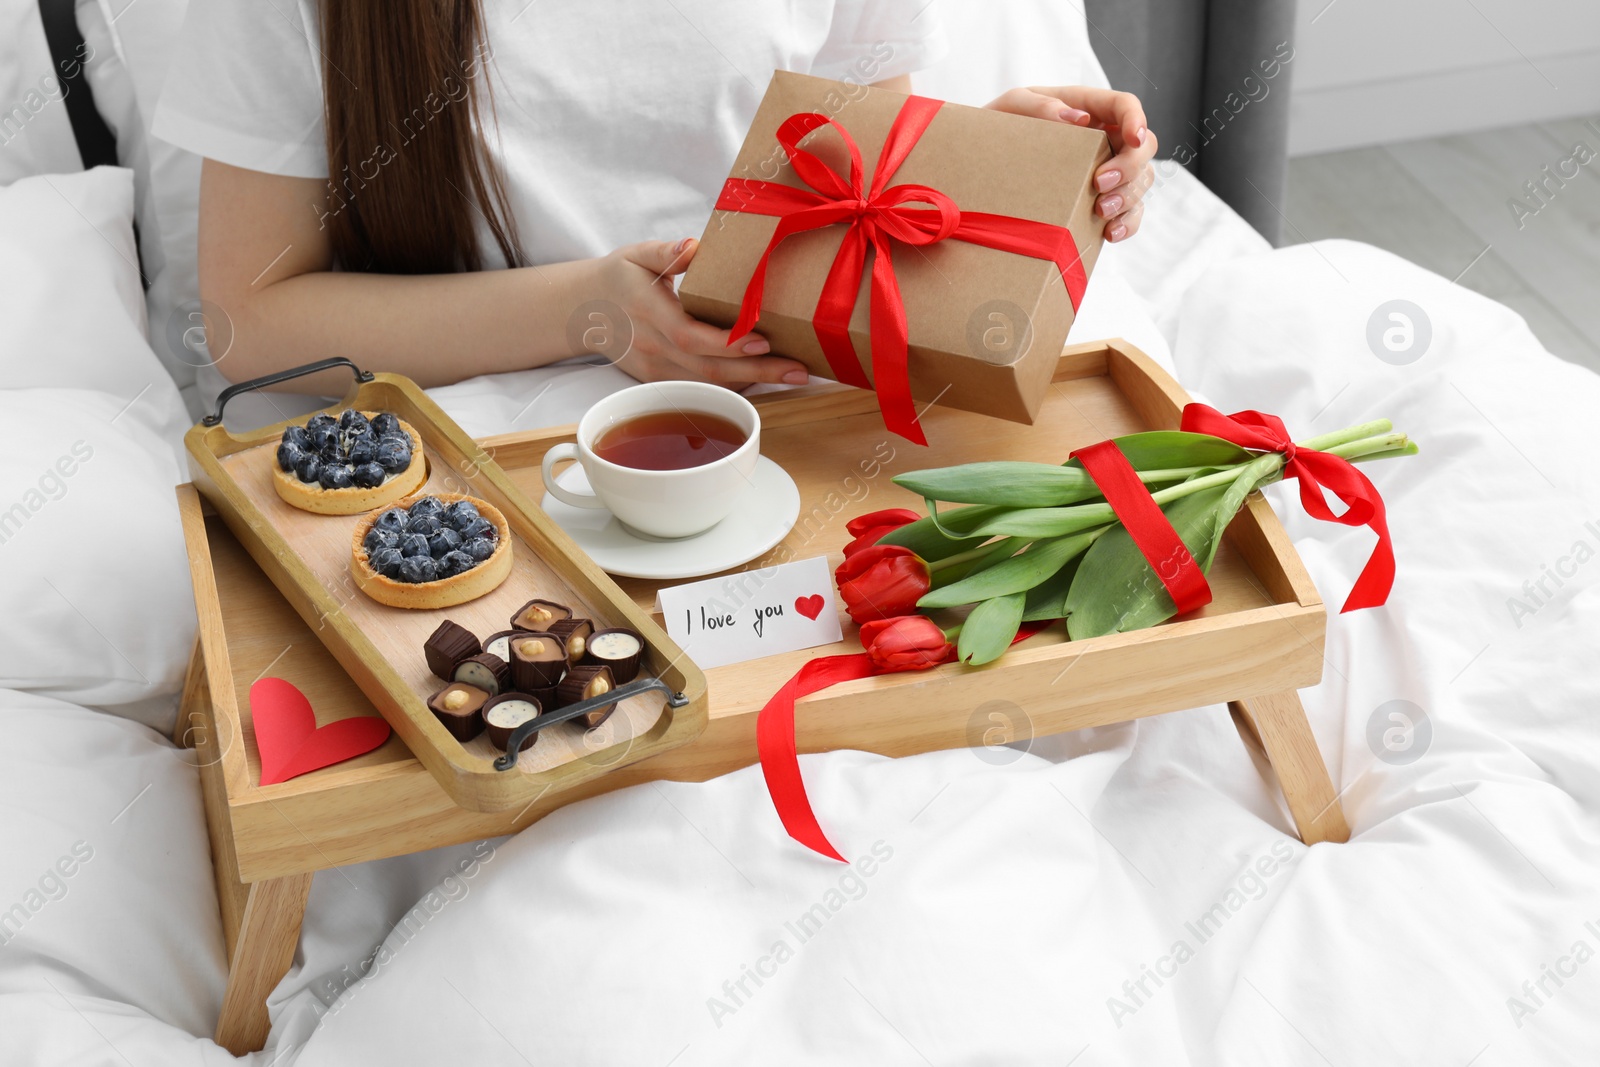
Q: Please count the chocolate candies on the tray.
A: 11